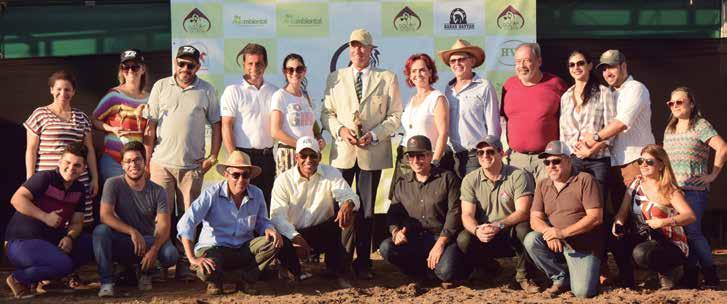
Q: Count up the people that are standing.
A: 12